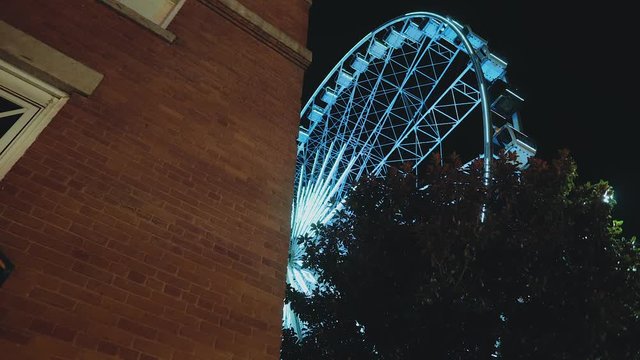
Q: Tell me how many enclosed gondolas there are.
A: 14